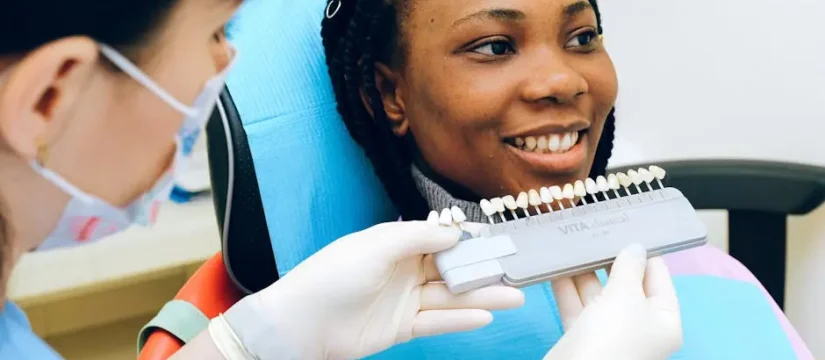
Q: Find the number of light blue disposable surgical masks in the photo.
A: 1